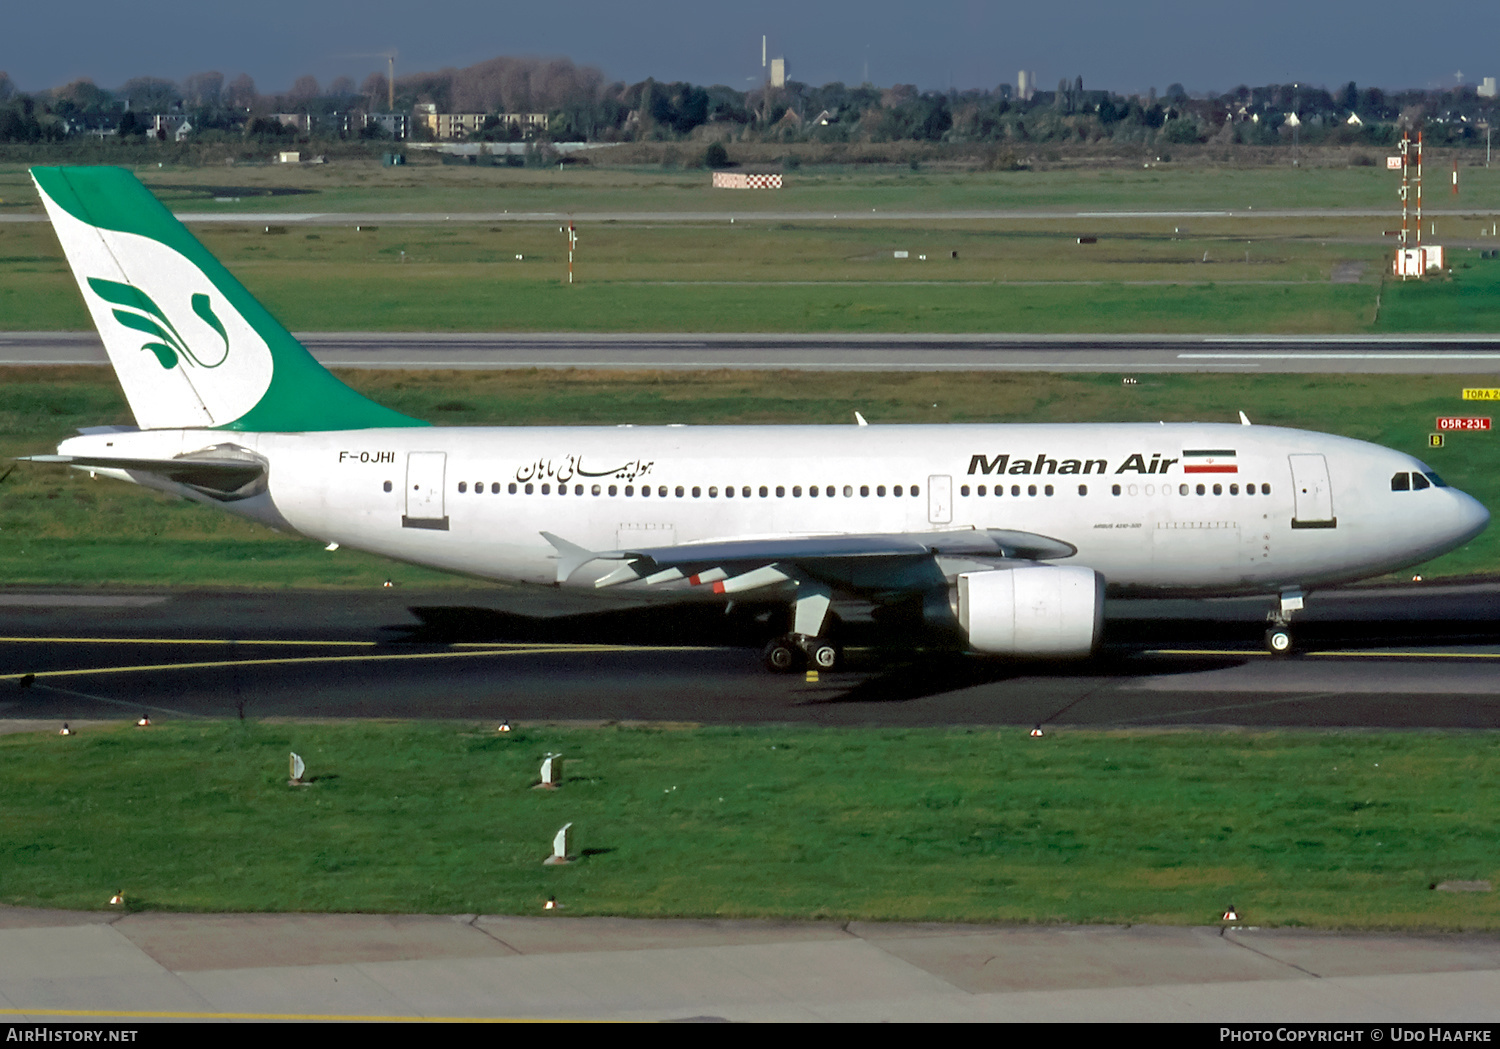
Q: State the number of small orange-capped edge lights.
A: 9